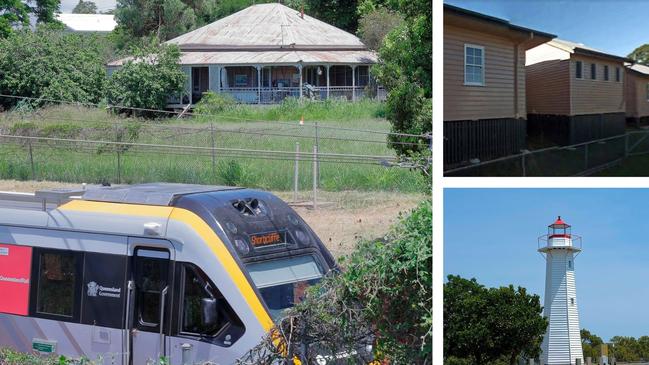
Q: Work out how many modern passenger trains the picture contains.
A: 1